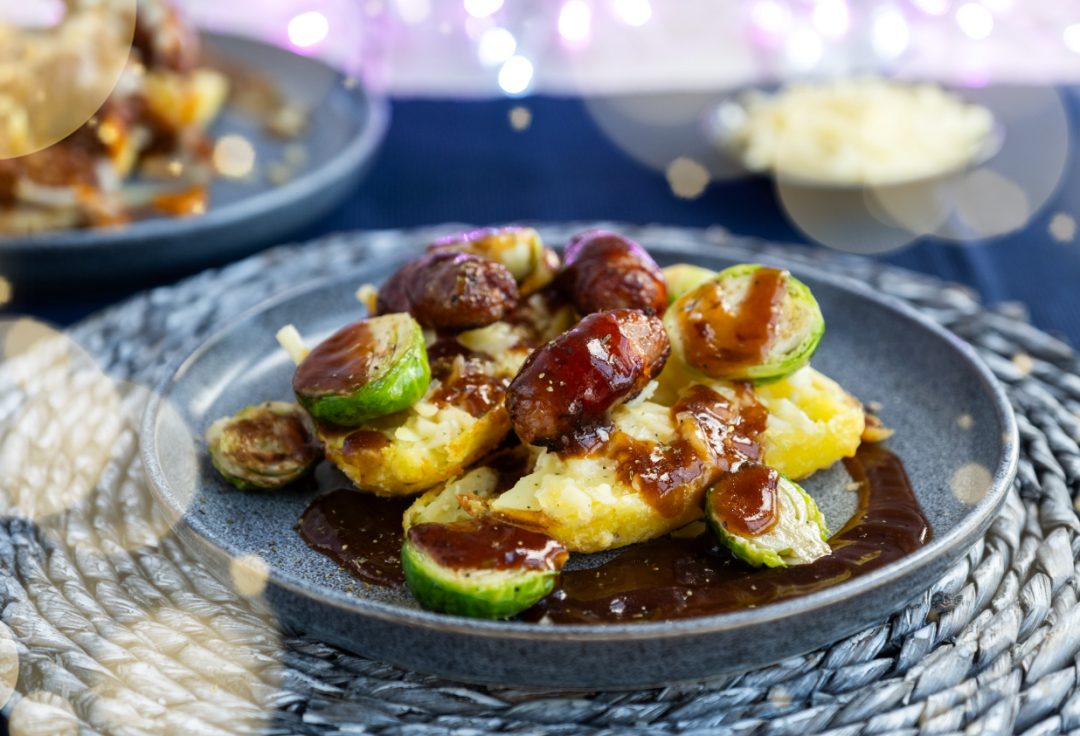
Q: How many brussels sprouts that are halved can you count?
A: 5